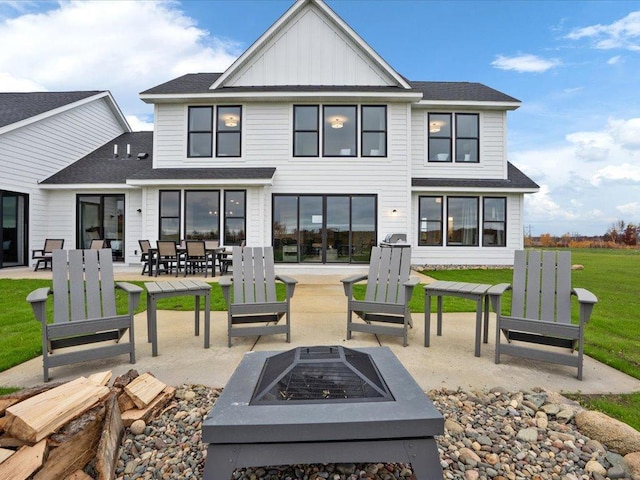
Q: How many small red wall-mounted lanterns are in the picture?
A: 0